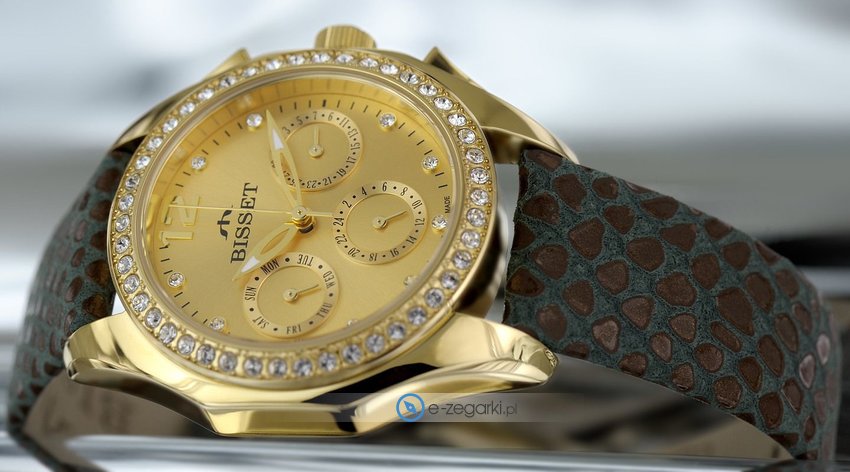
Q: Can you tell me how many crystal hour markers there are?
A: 9